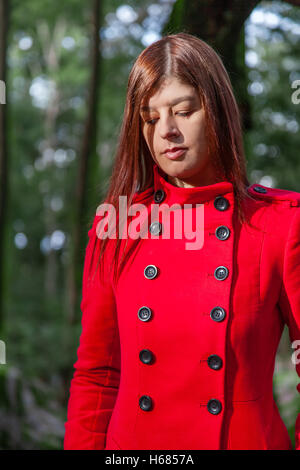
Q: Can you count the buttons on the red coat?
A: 13